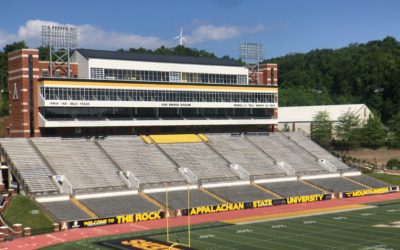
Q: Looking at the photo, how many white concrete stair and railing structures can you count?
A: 6